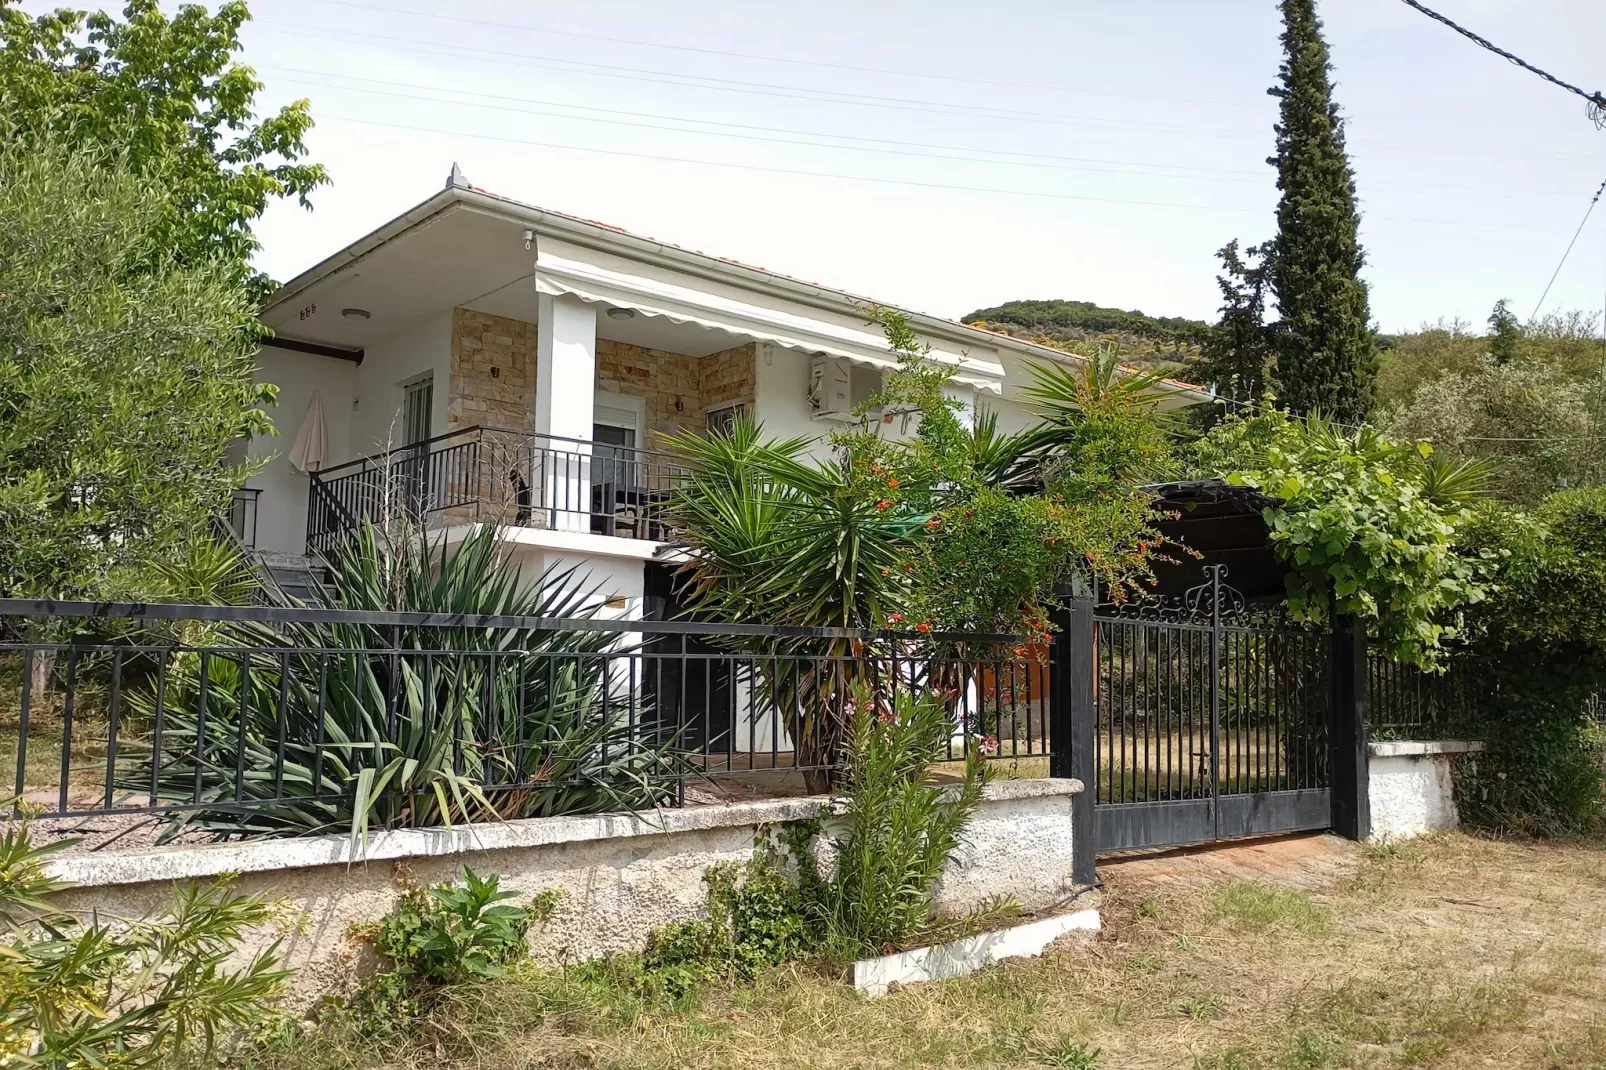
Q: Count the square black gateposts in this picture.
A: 2